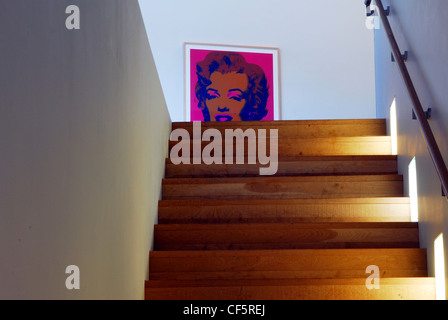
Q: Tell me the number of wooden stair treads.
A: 8